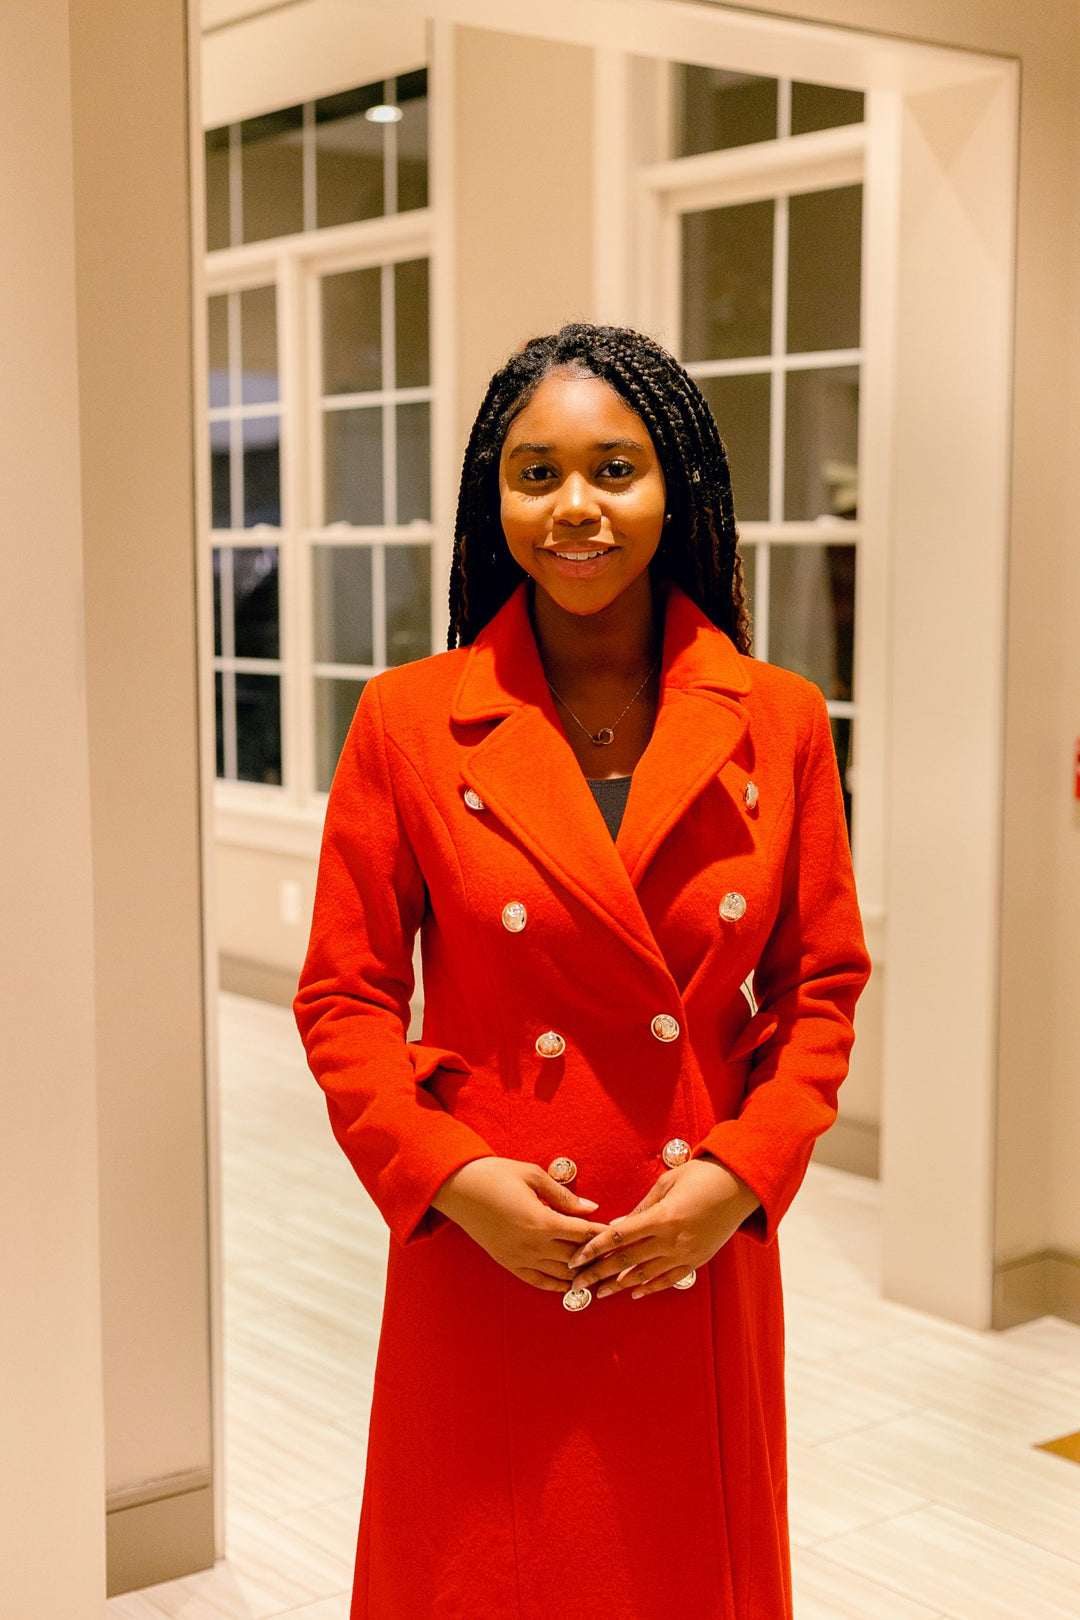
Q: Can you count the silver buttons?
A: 10